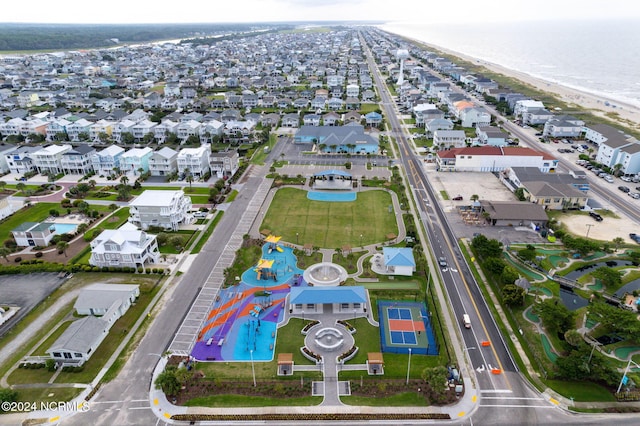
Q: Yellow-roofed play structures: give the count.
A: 2